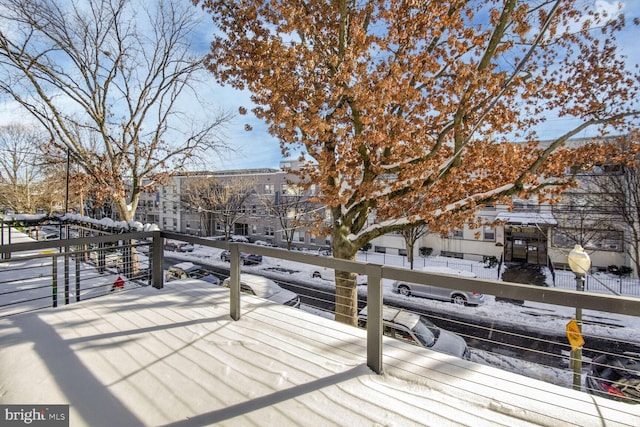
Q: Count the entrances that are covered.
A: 1